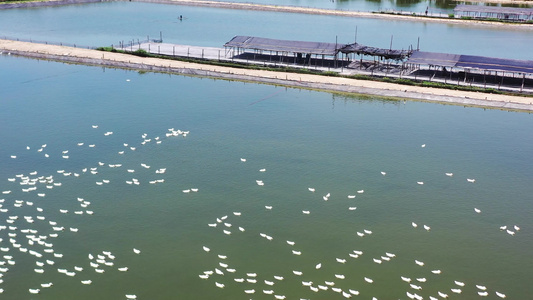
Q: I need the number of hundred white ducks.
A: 2